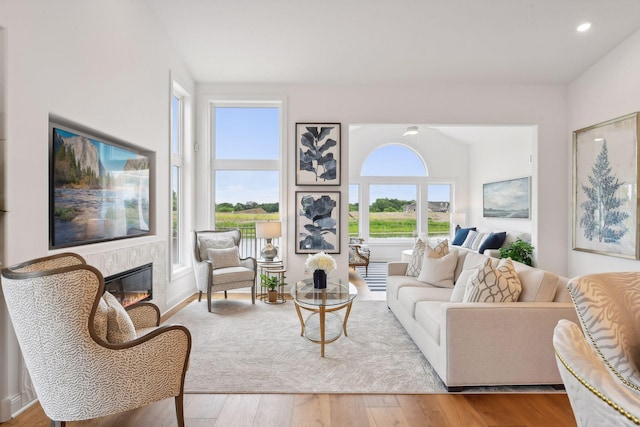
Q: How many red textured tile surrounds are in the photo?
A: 0